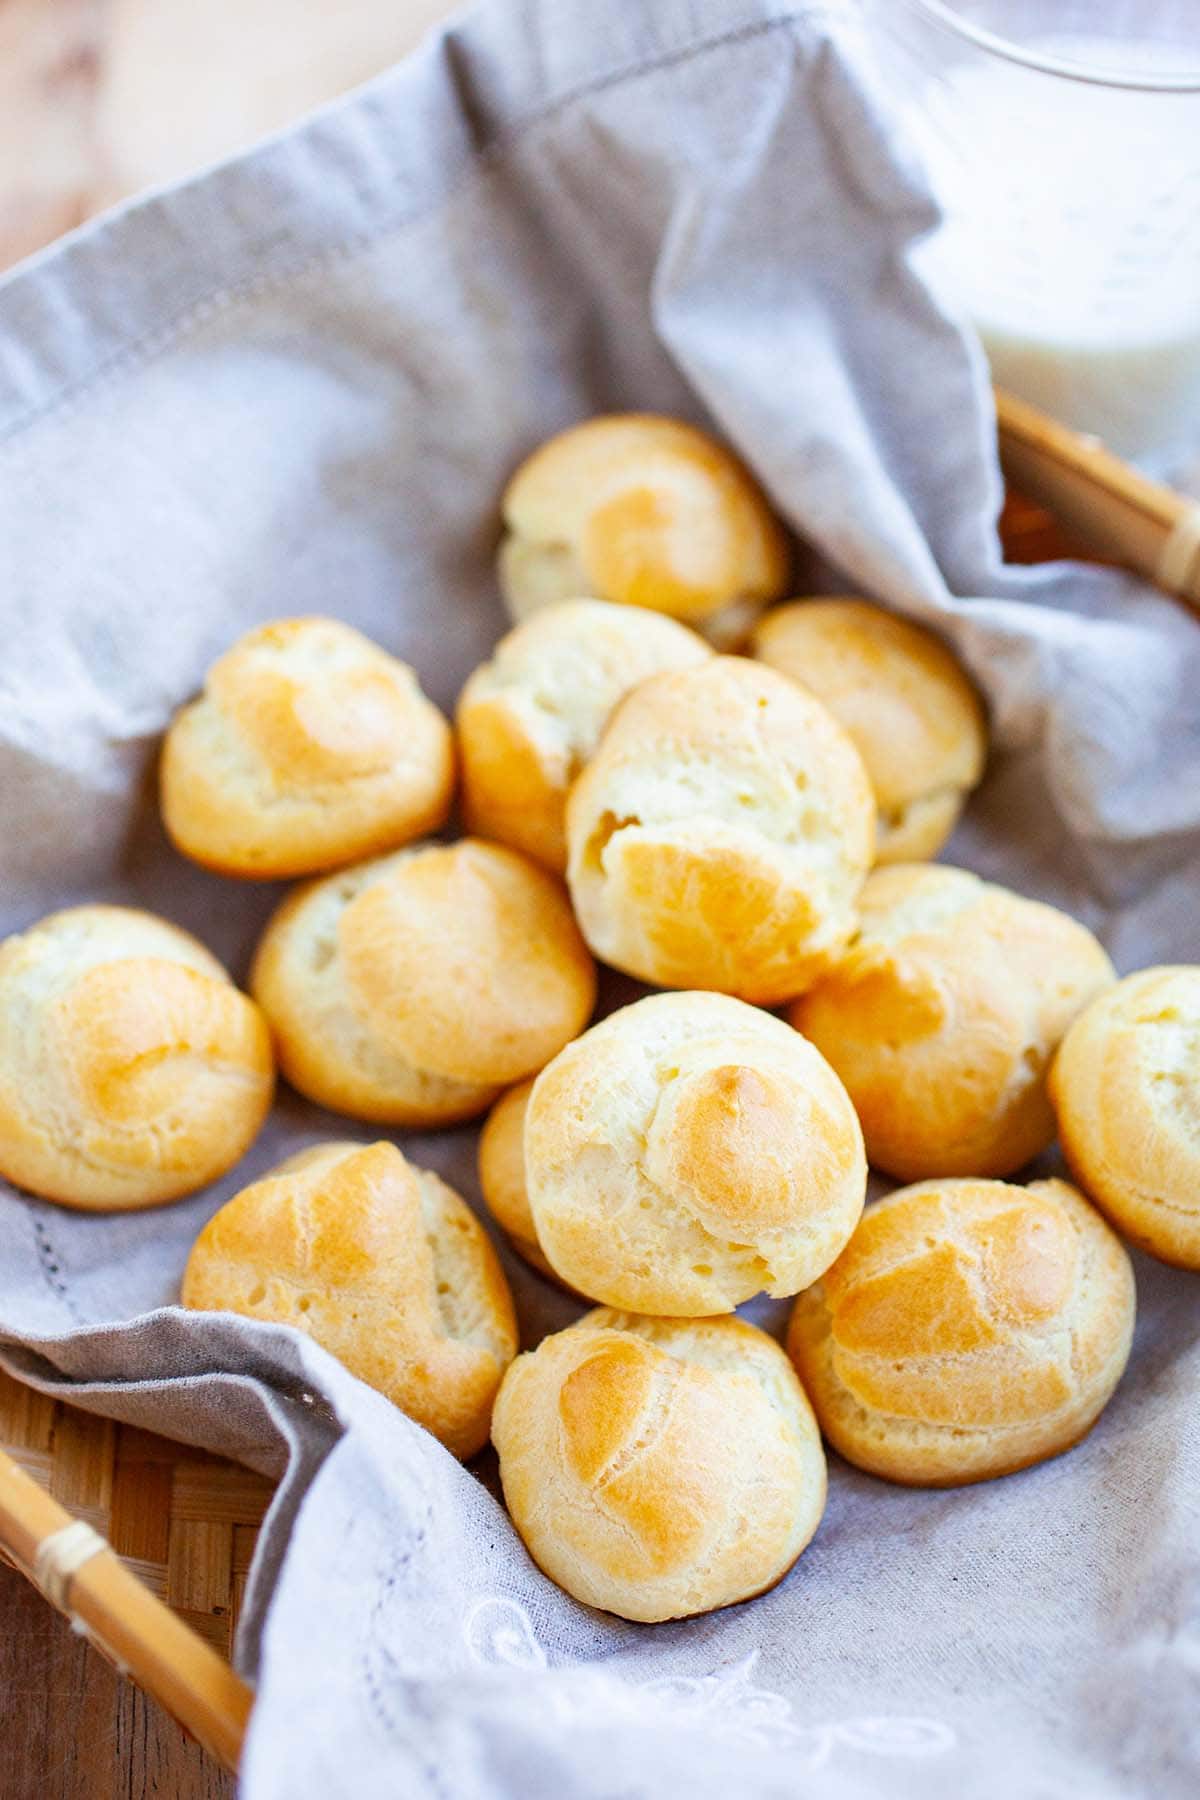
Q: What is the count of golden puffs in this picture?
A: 14